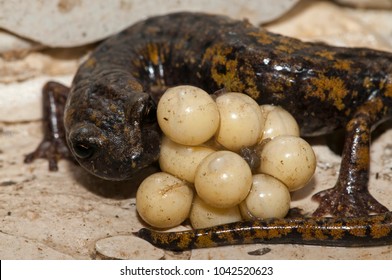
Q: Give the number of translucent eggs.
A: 9